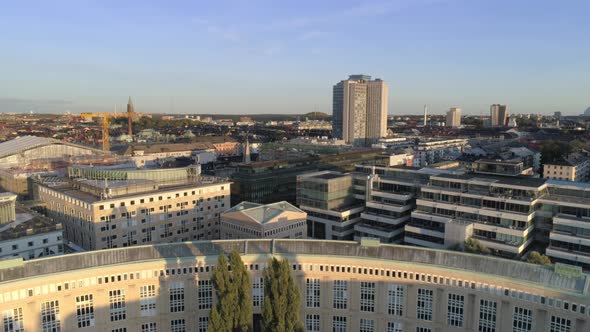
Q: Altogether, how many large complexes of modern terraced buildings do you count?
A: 1